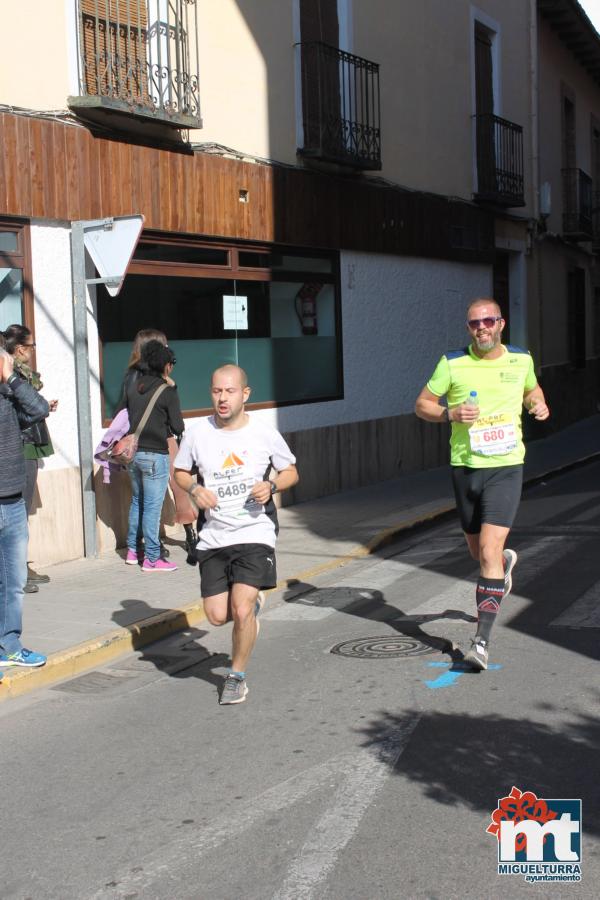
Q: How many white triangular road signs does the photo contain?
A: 1